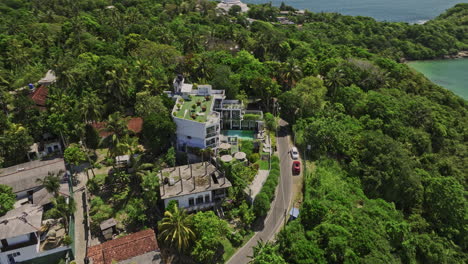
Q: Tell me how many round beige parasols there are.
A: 3